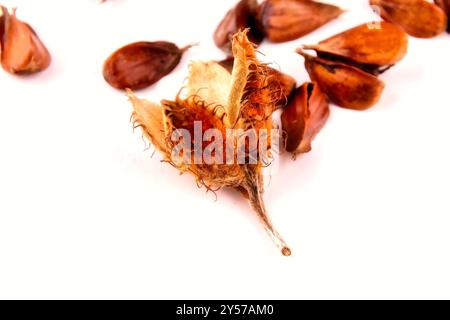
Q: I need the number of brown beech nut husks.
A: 1